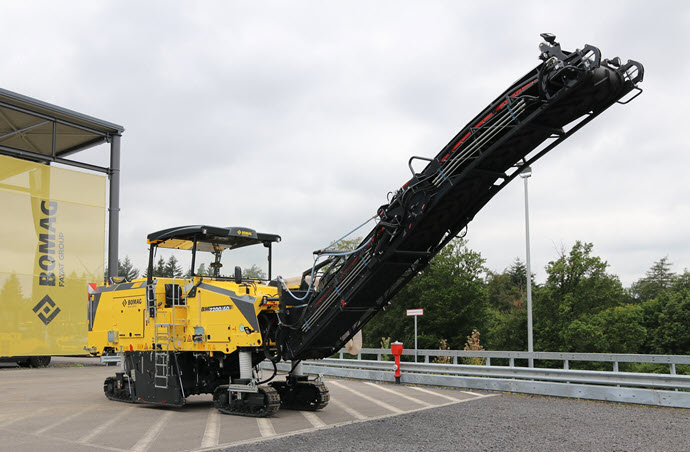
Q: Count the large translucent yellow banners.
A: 1